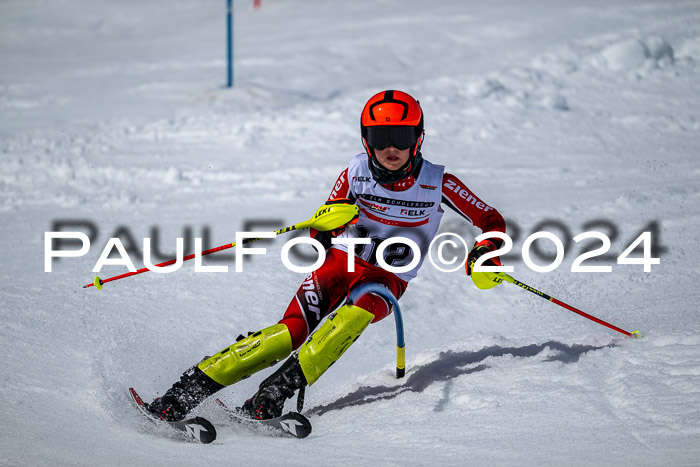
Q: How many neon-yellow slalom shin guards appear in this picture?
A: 2